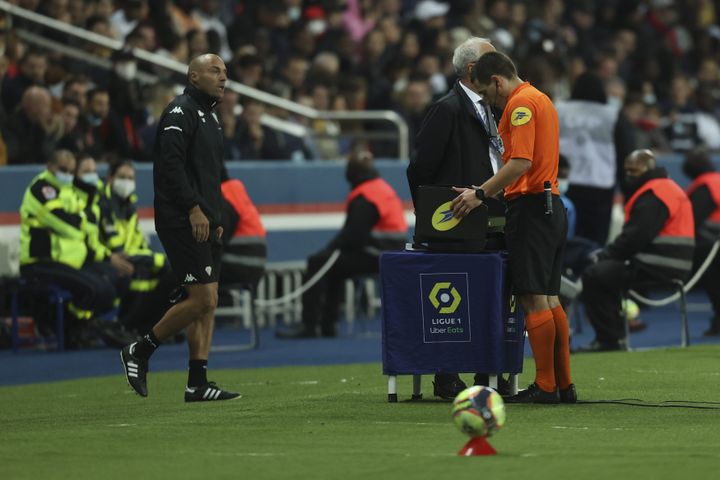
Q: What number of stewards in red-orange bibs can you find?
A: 4